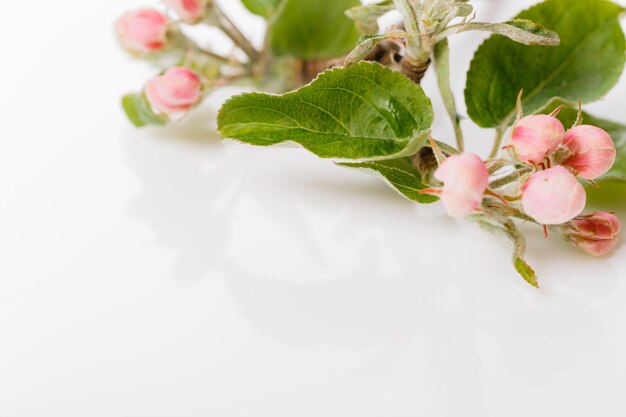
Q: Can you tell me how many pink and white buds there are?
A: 8